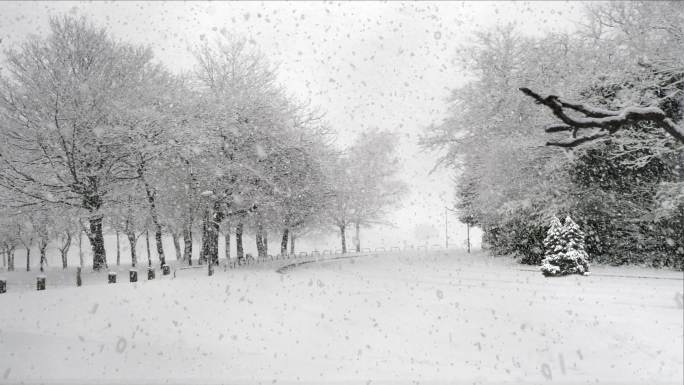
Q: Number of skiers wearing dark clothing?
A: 0